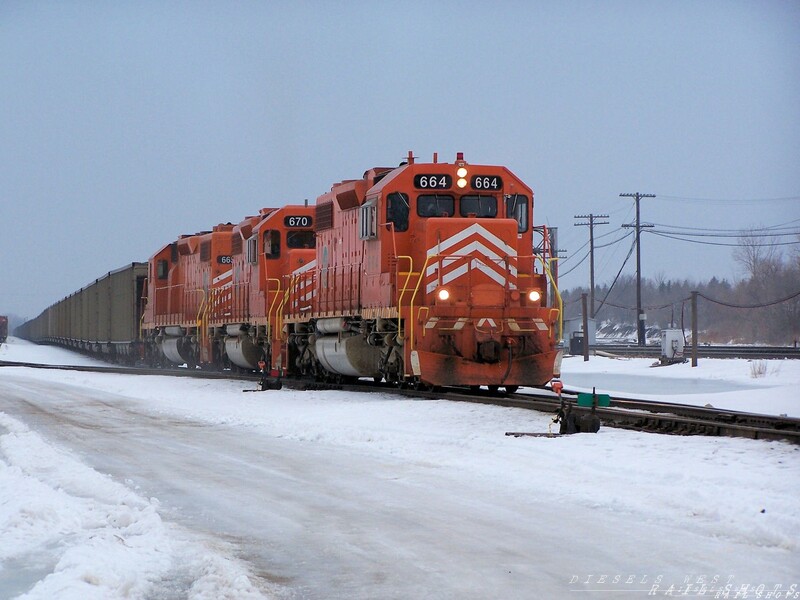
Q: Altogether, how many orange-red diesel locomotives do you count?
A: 3